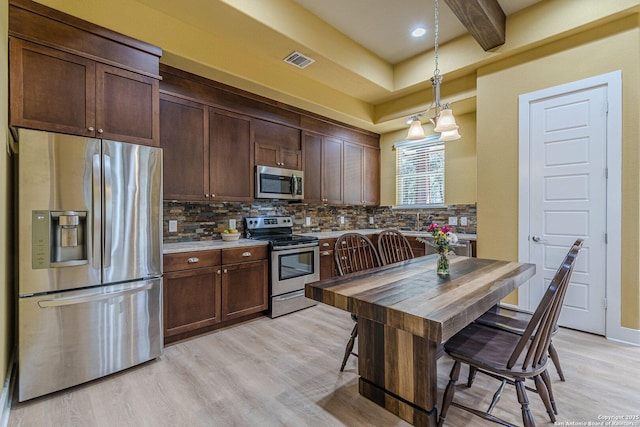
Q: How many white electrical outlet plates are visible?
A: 7